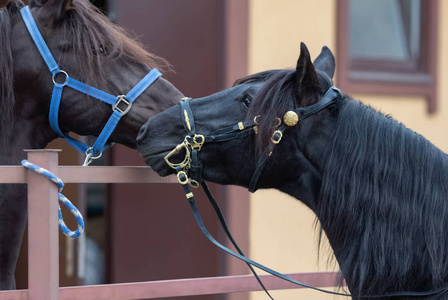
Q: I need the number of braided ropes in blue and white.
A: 1